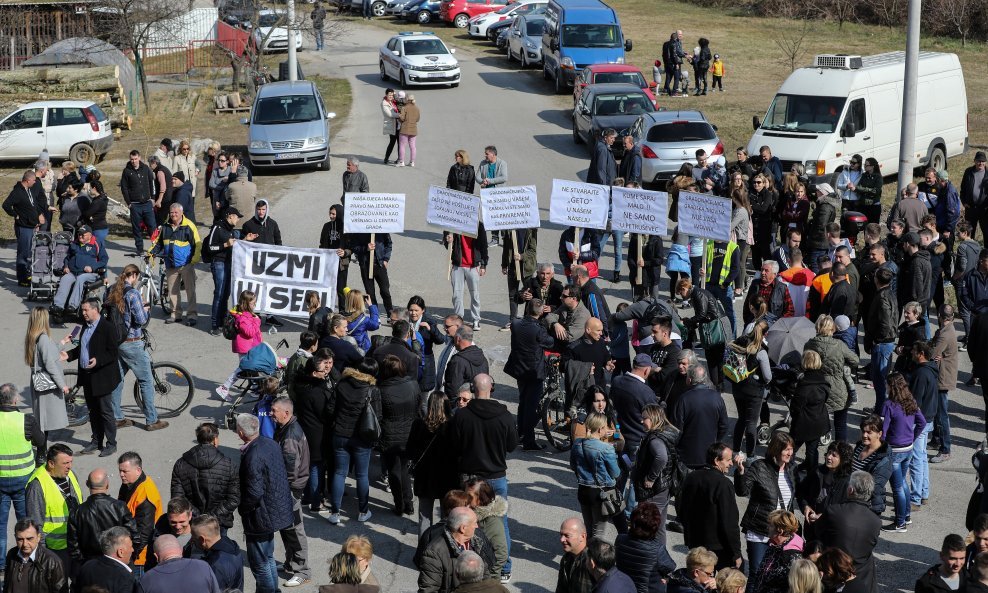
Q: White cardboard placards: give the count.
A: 6